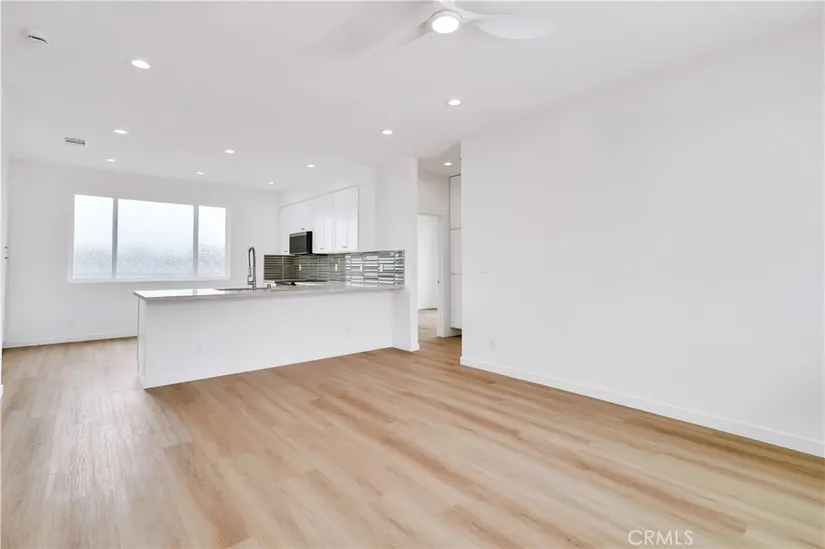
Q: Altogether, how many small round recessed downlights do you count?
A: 10